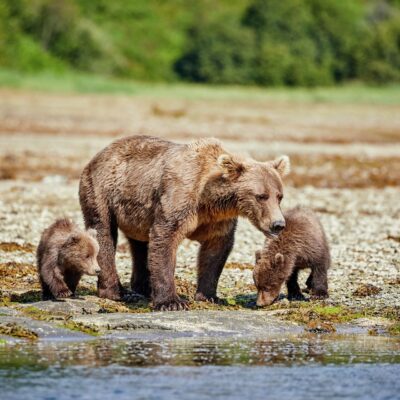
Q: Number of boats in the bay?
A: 0